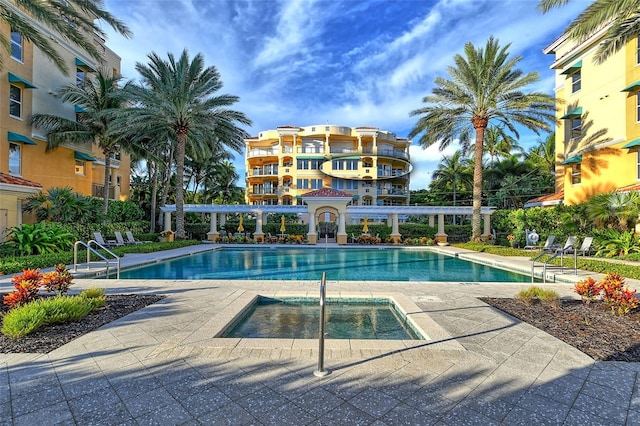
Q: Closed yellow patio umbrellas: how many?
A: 3